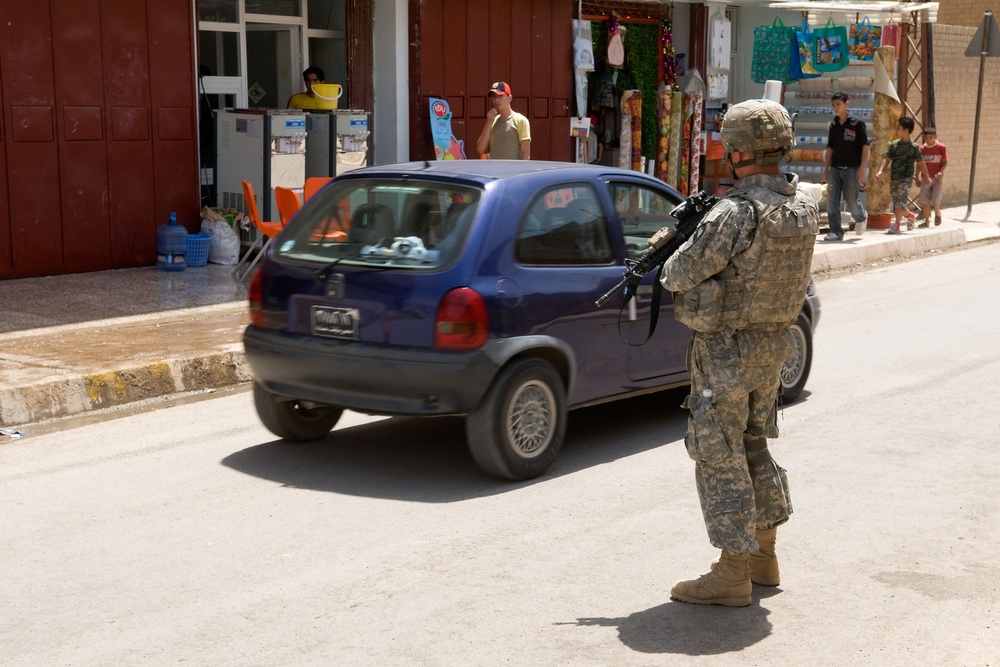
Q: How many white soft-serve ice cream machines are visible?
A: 2